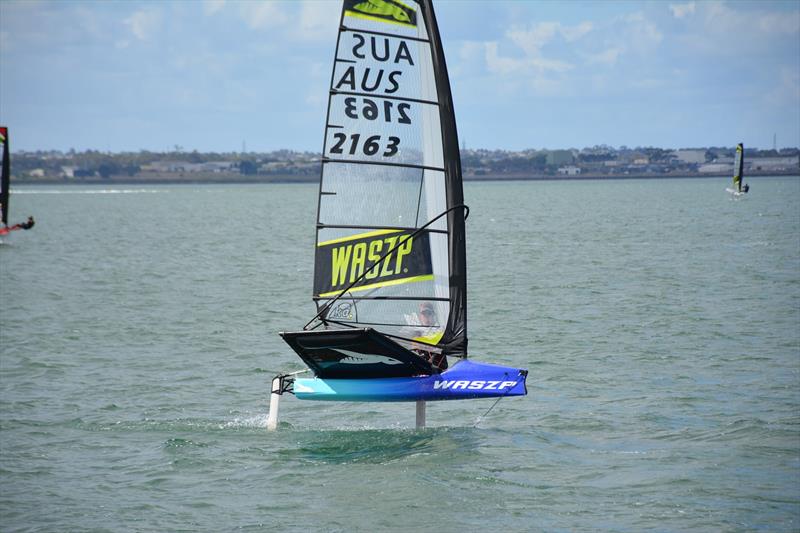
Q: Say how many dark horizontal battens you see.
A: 5